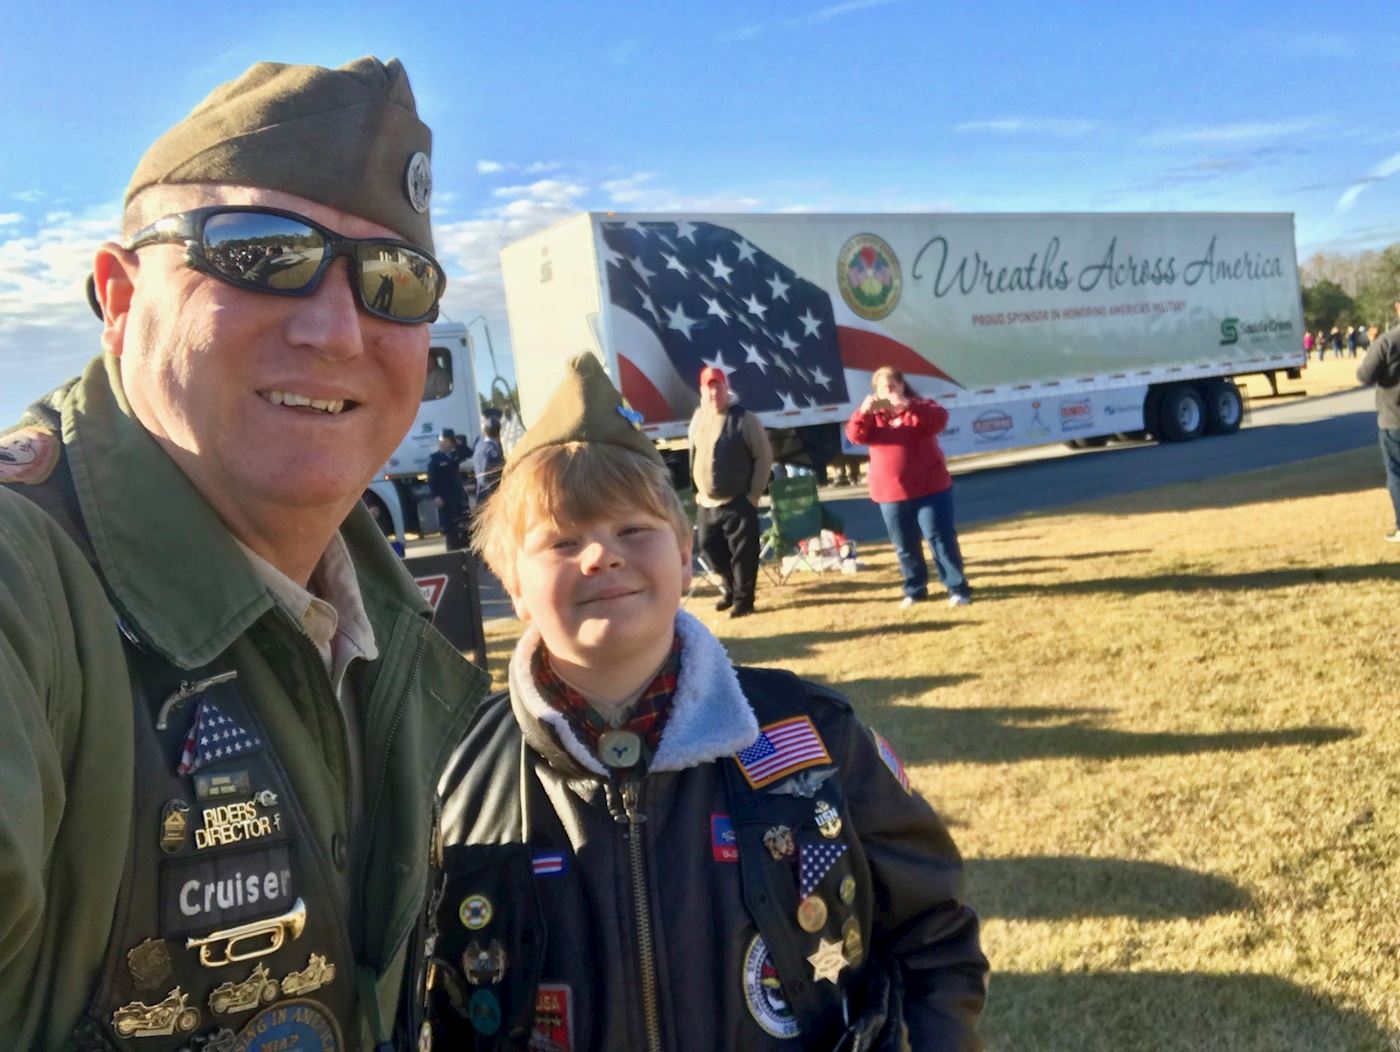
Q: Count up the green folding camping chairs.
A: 2